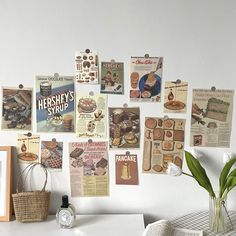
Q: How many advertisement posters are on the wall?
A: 14